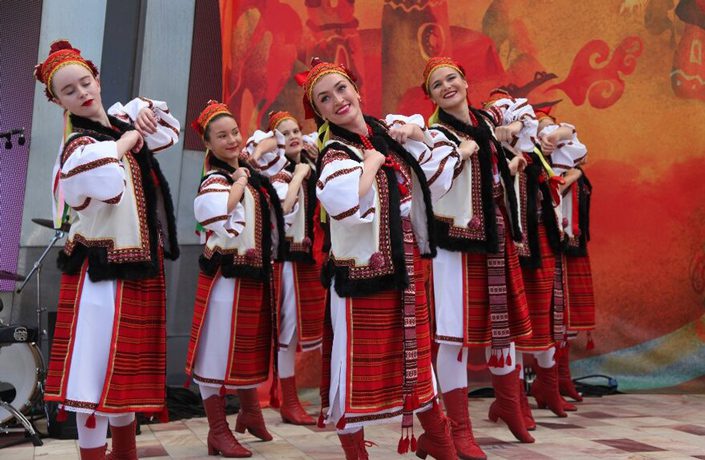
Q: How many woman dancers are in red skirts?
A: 7